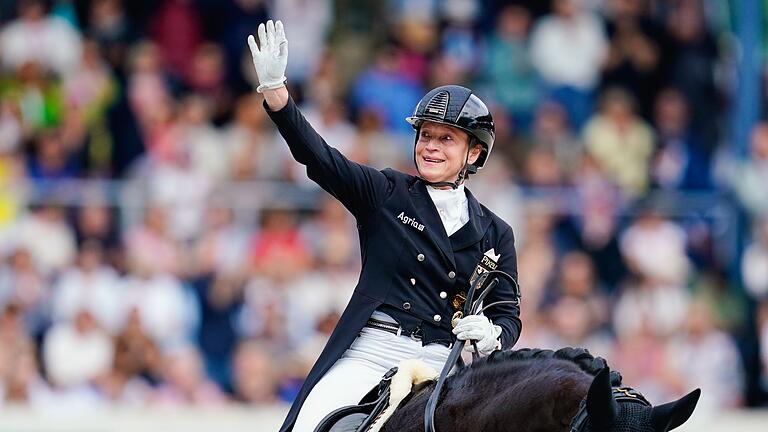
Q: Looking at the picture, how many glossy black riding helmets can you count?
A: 1